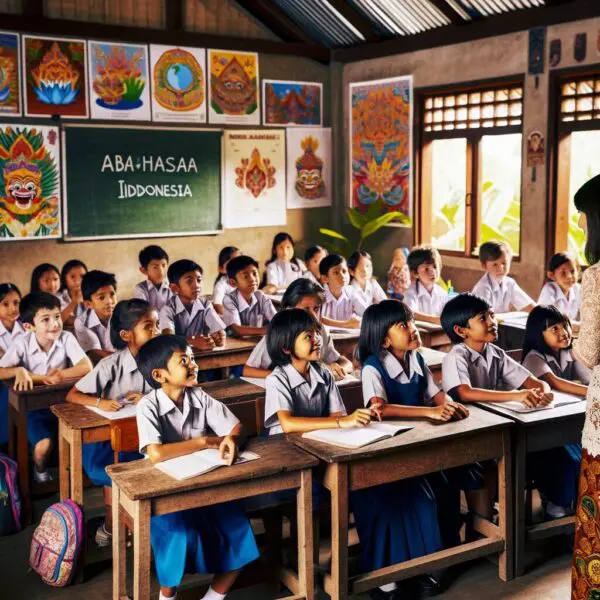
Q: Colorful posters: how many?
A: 10